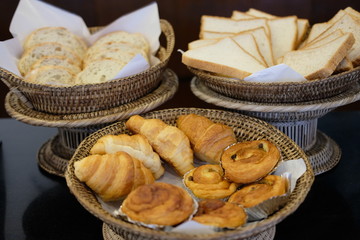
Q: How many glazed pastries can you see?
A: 5